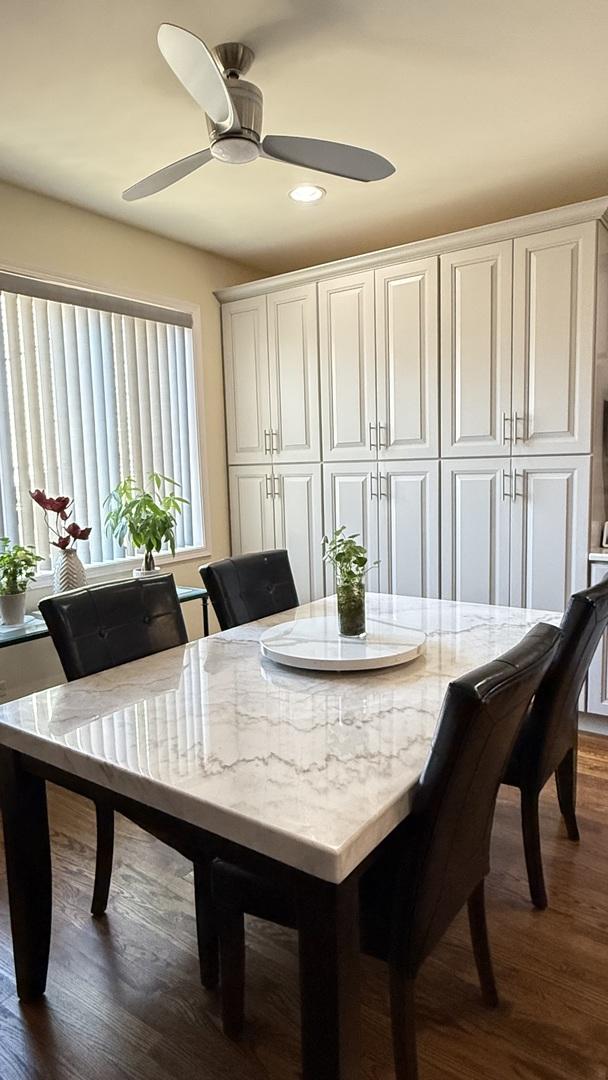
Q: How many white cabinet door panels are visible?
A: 12